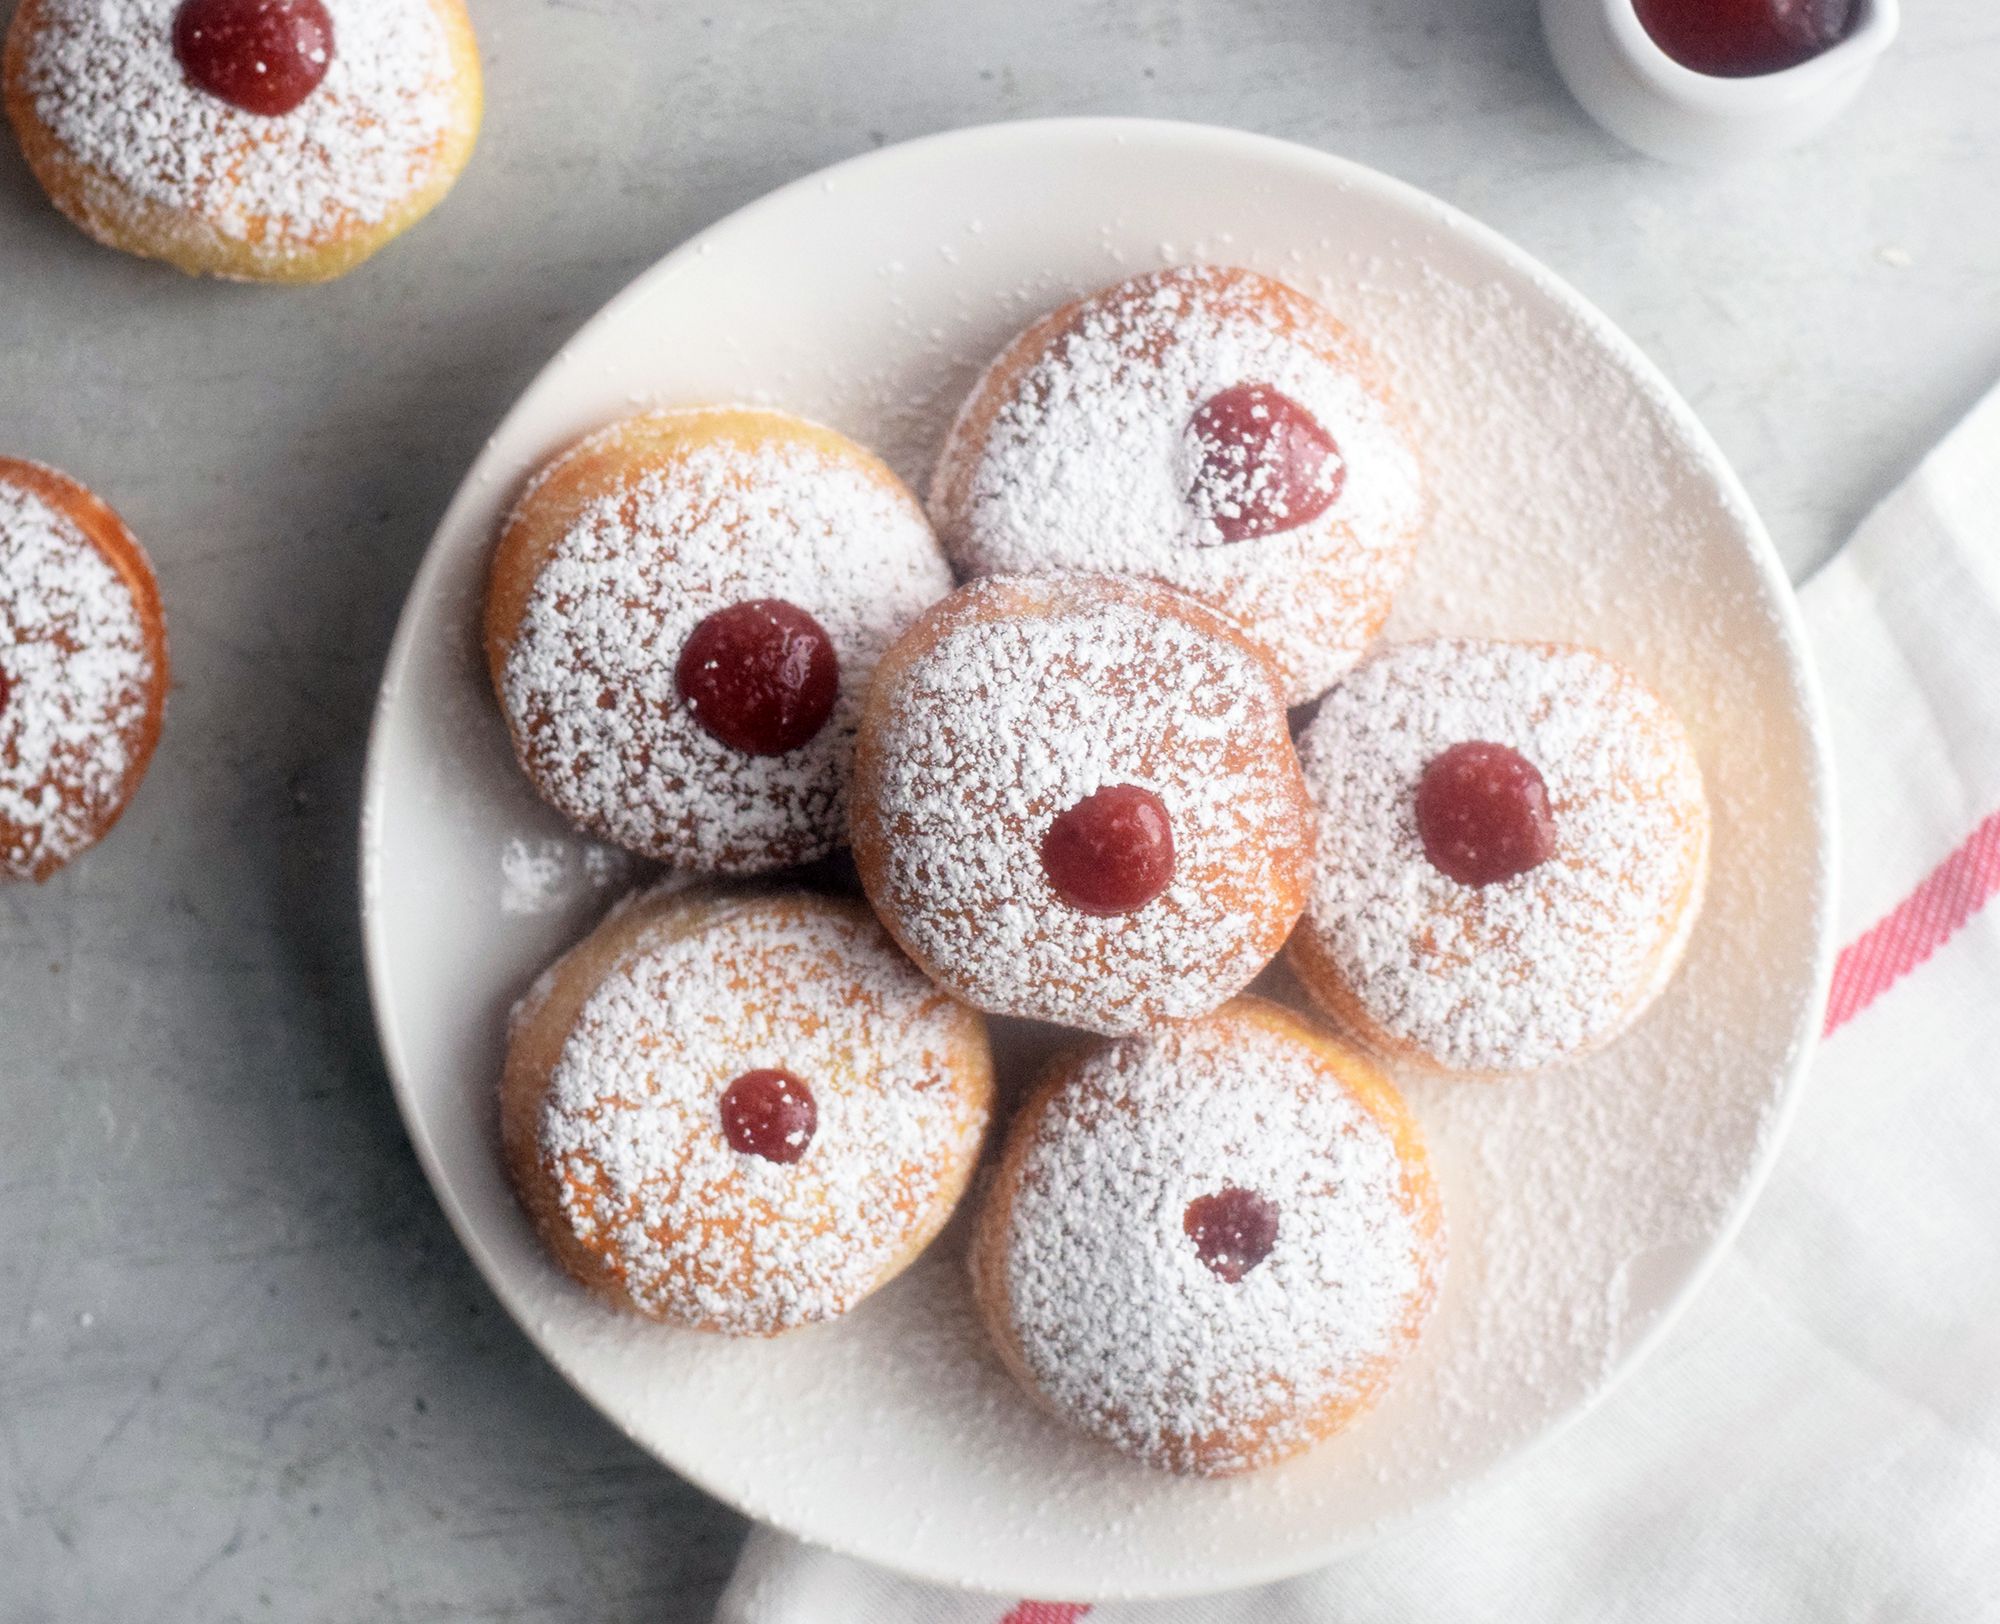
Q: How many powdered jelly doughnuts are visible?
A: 8